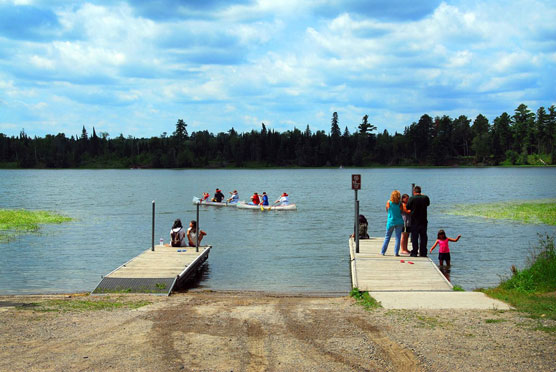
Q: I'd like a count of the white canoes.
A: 2